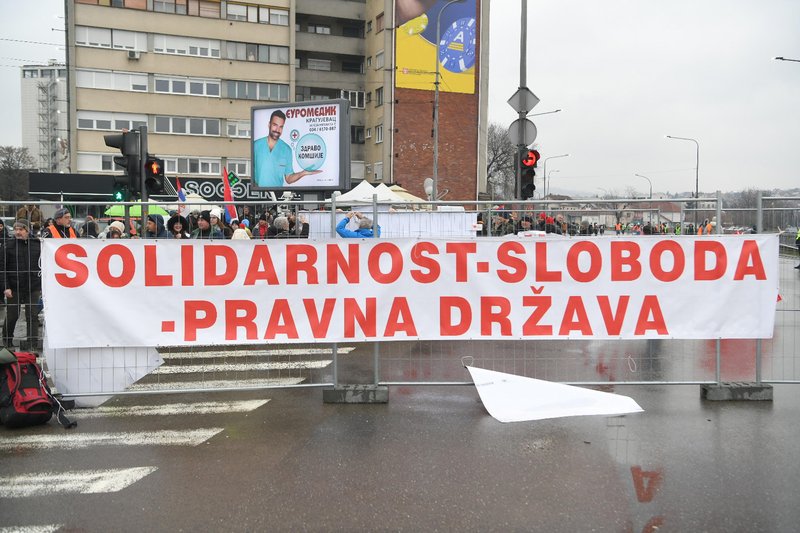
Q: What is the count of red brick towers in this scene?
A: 1